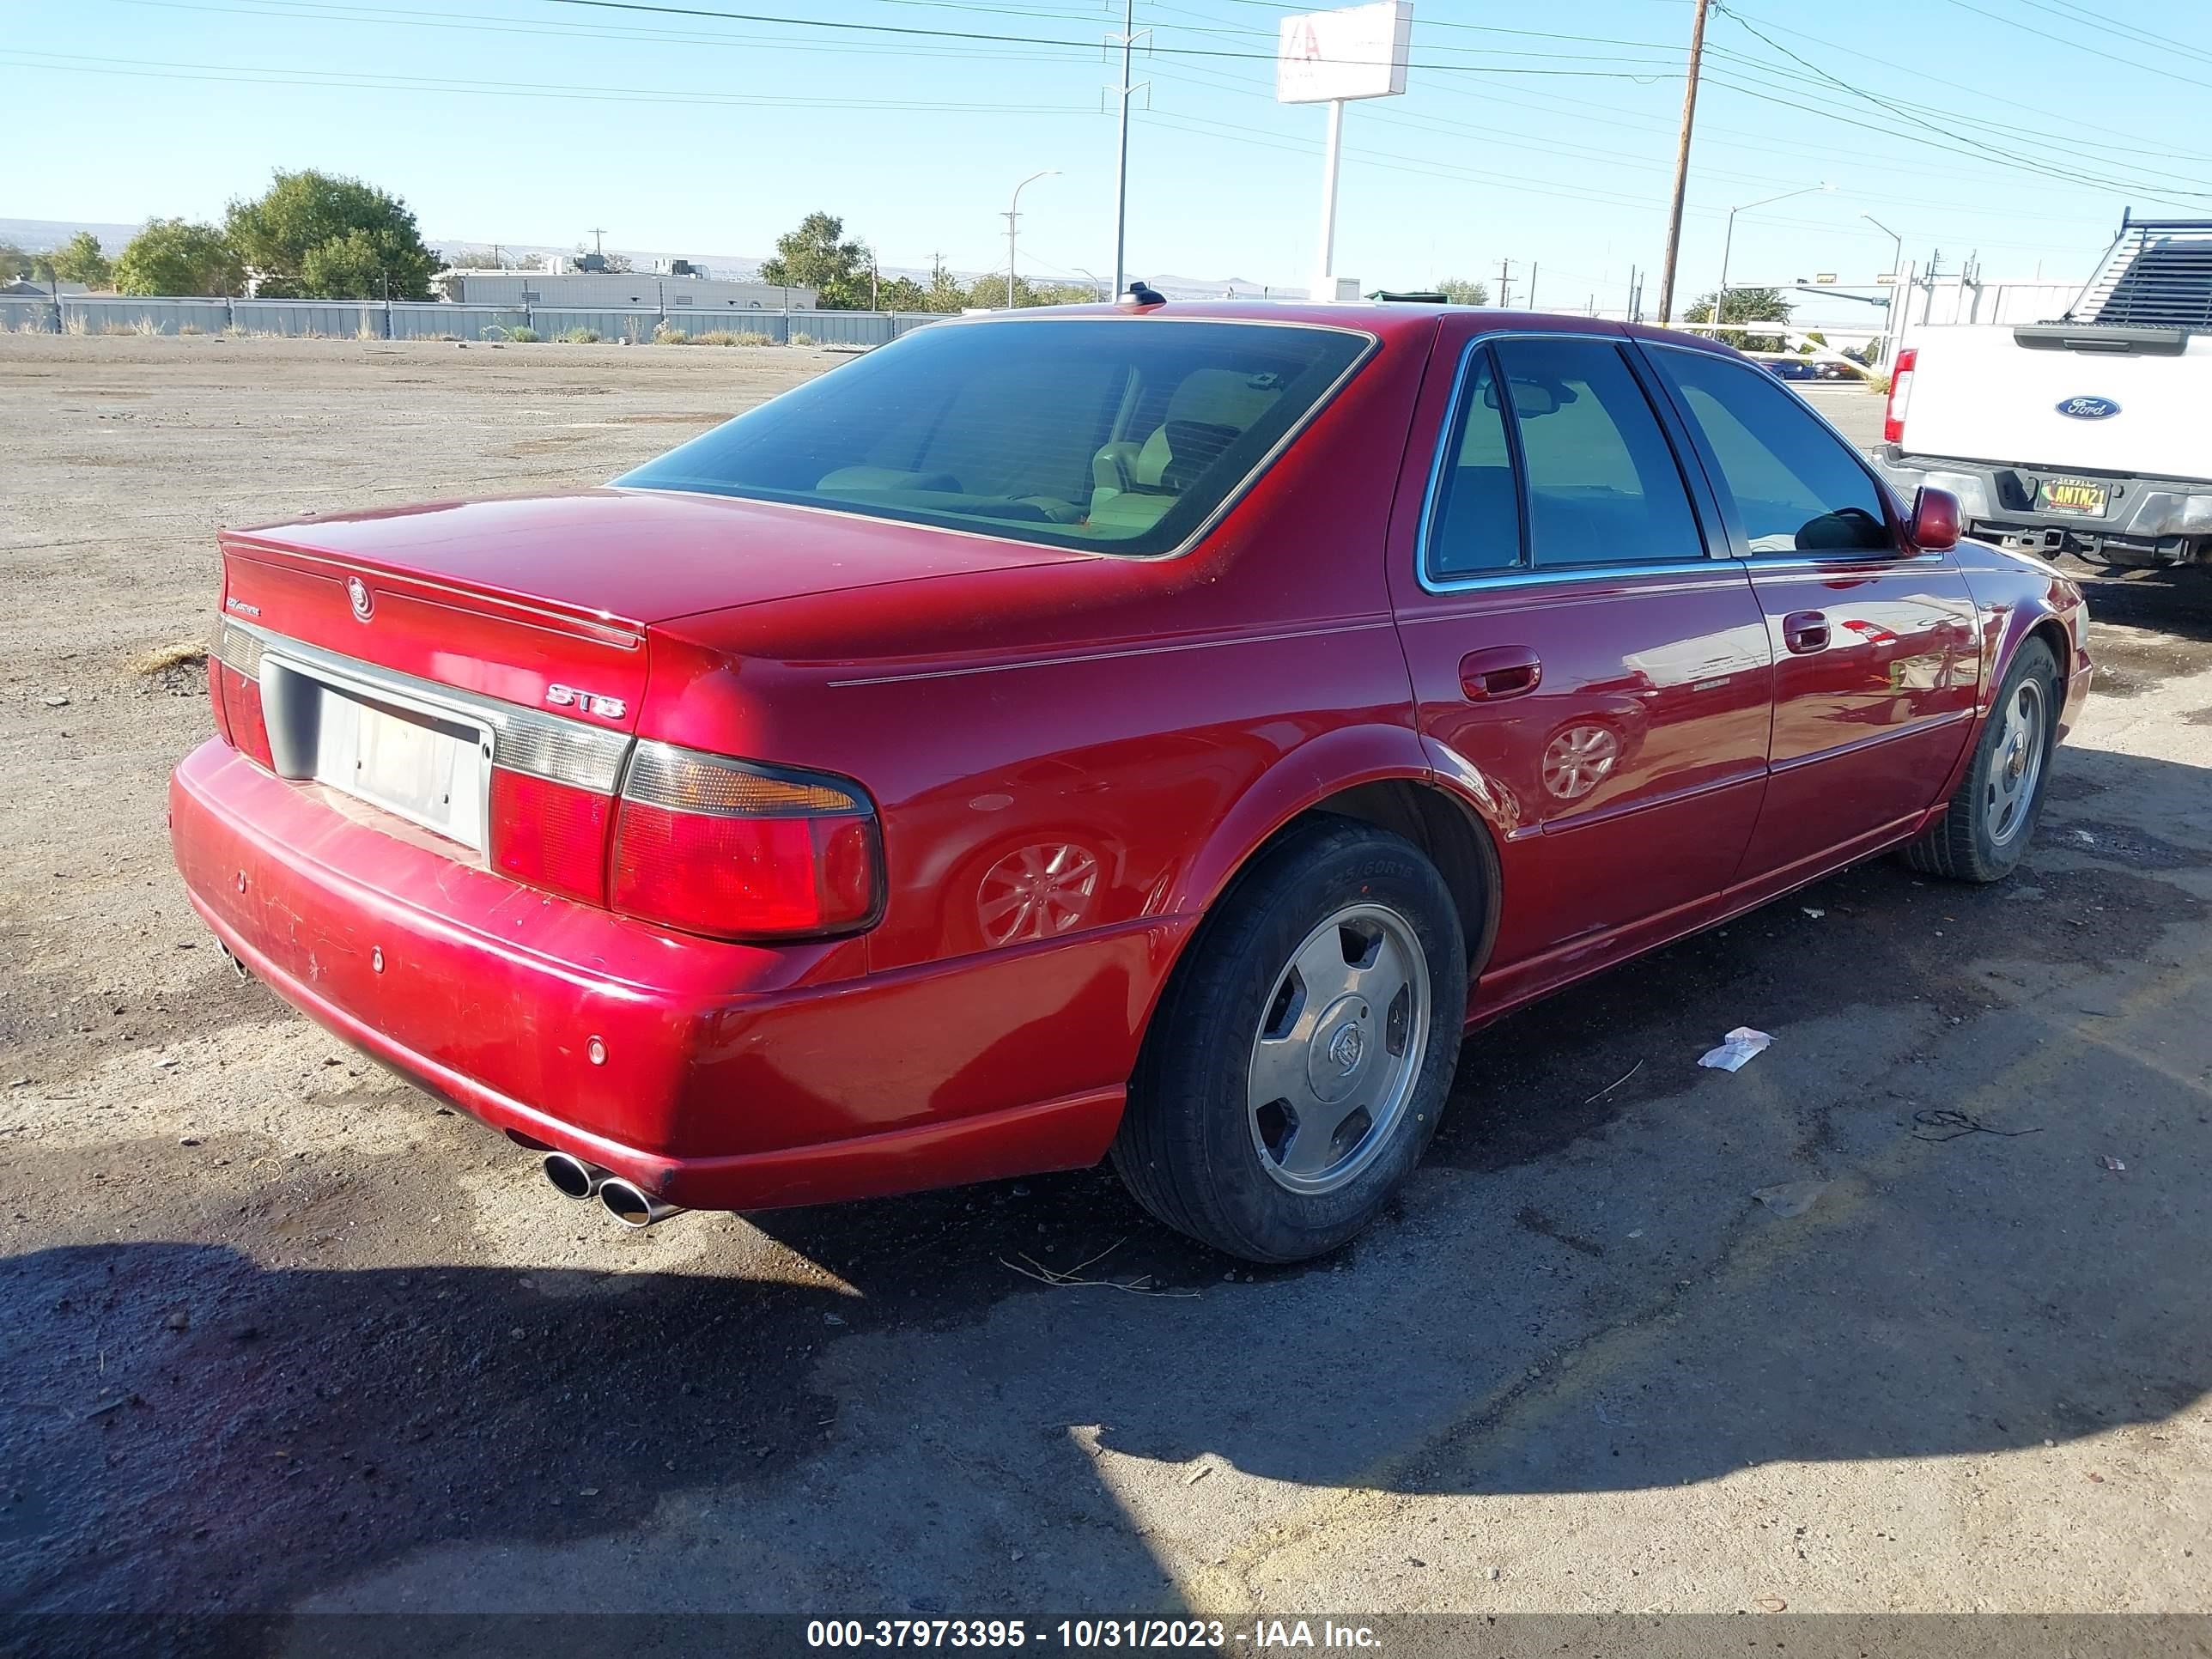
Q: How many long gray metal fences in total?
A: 1